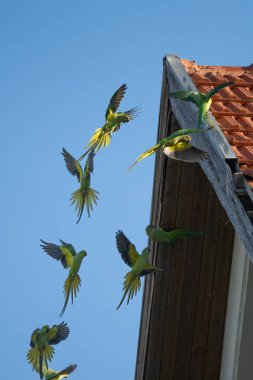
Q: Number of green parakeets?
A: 9